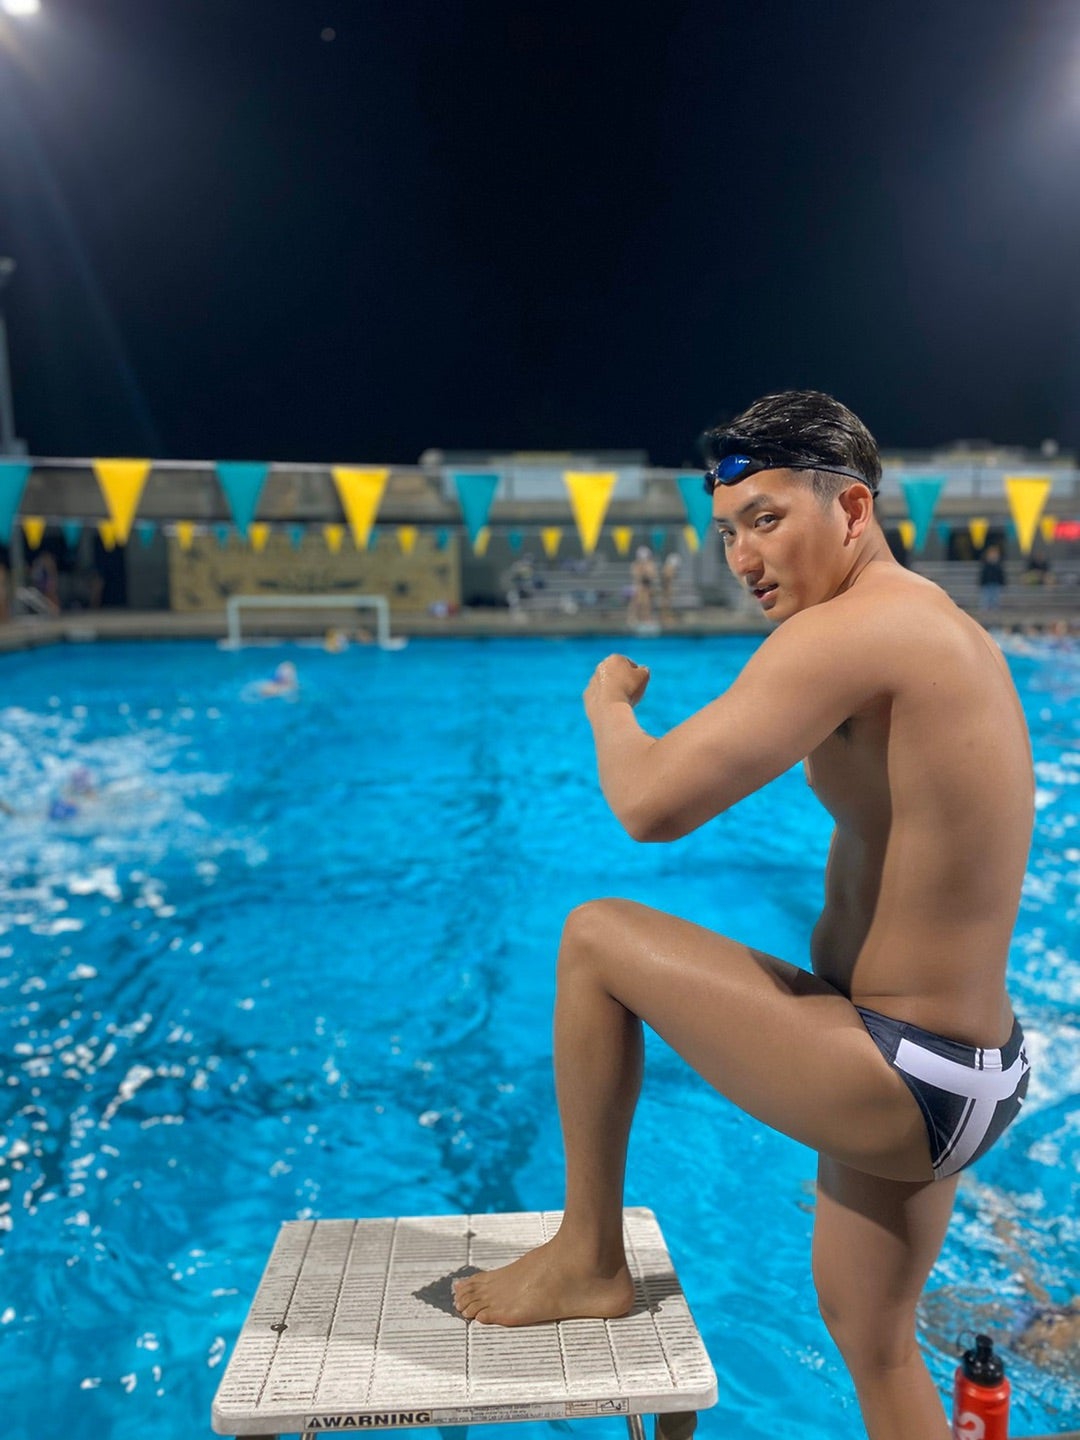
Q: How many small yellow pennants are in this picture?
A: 13